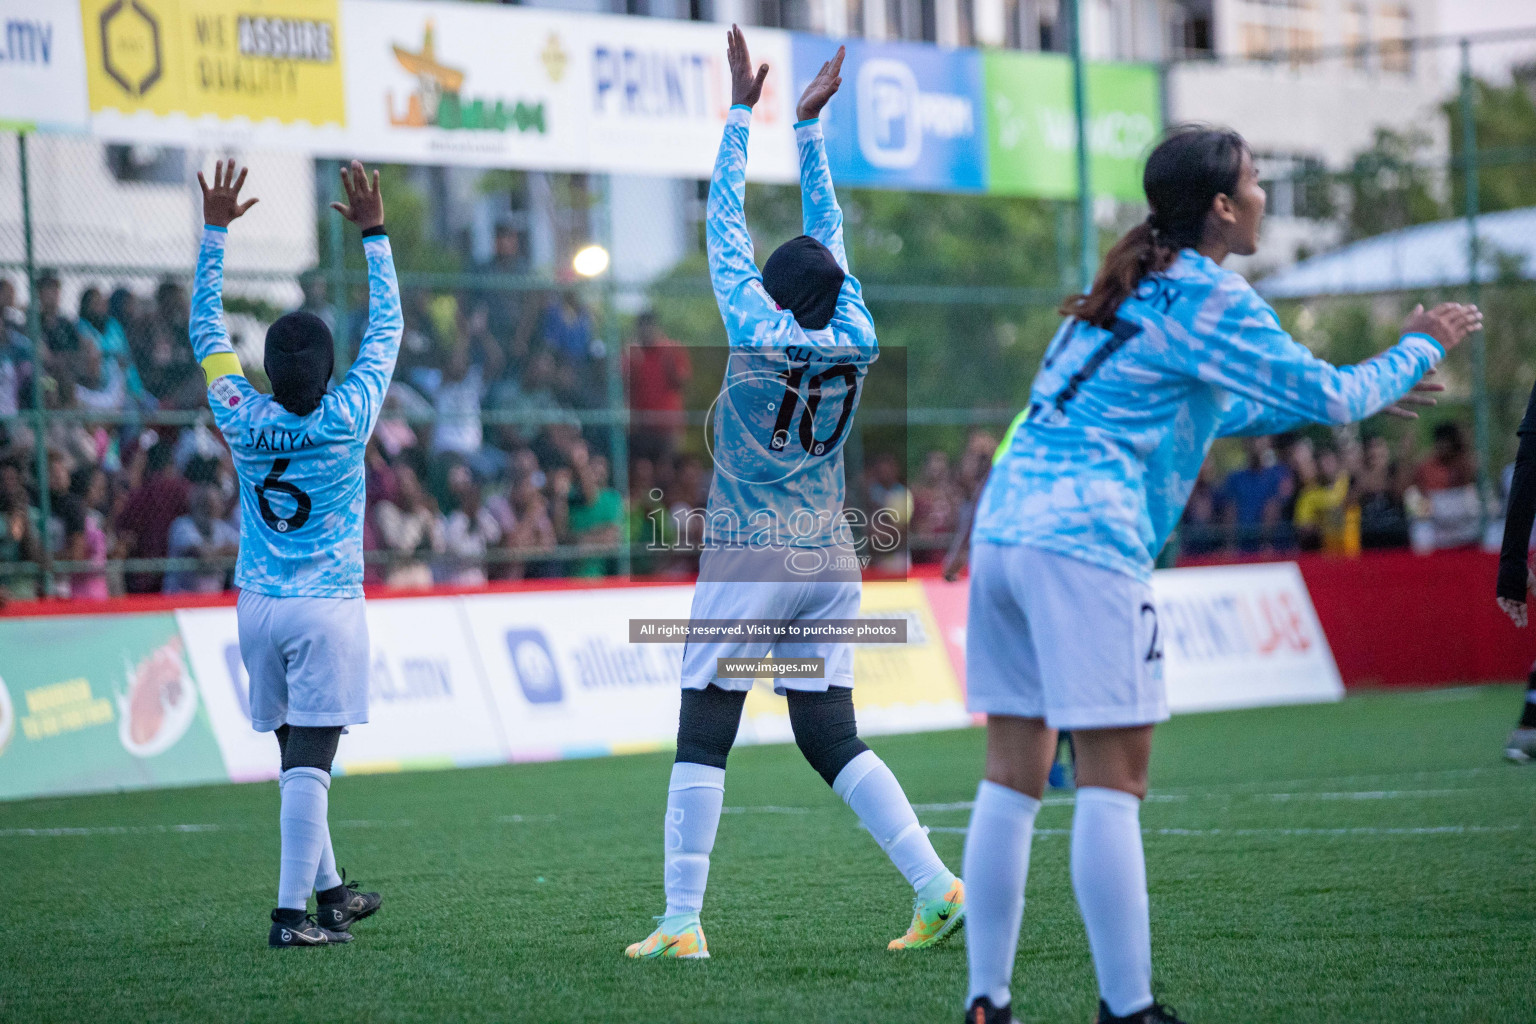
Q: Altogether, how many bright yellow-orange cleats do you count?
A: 2